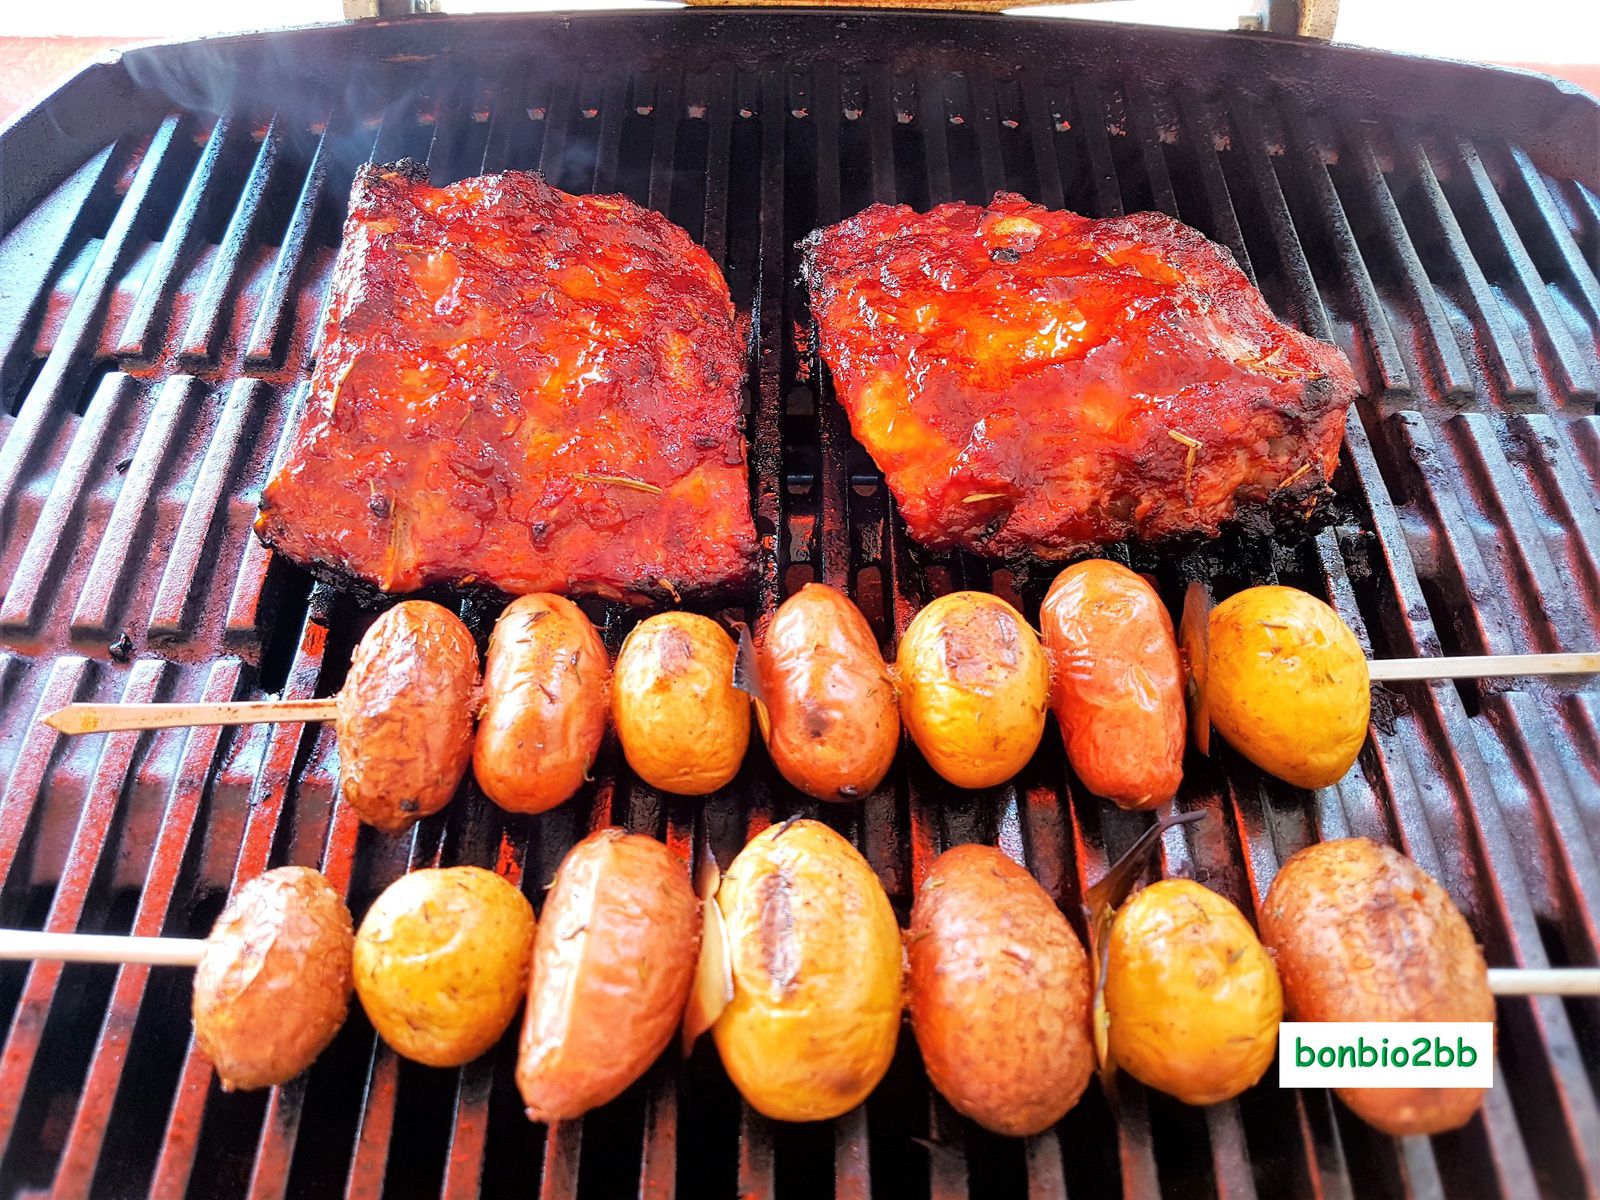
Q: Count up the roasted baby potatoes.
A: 14